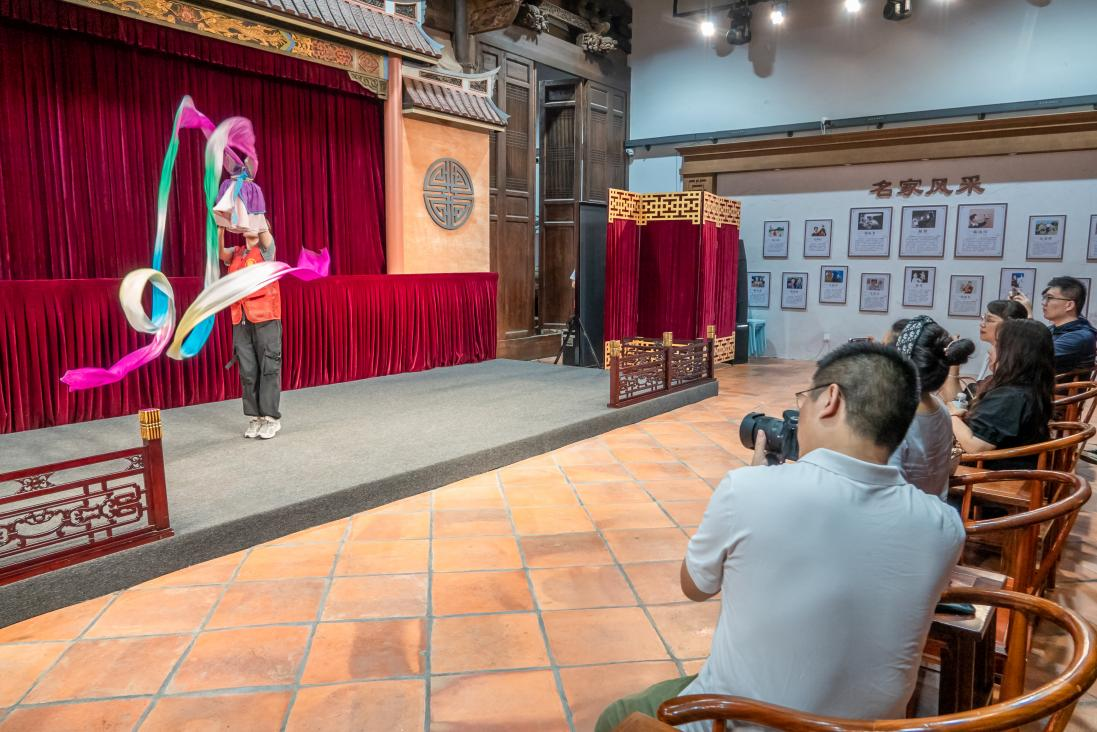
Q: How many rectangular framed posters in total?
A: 15